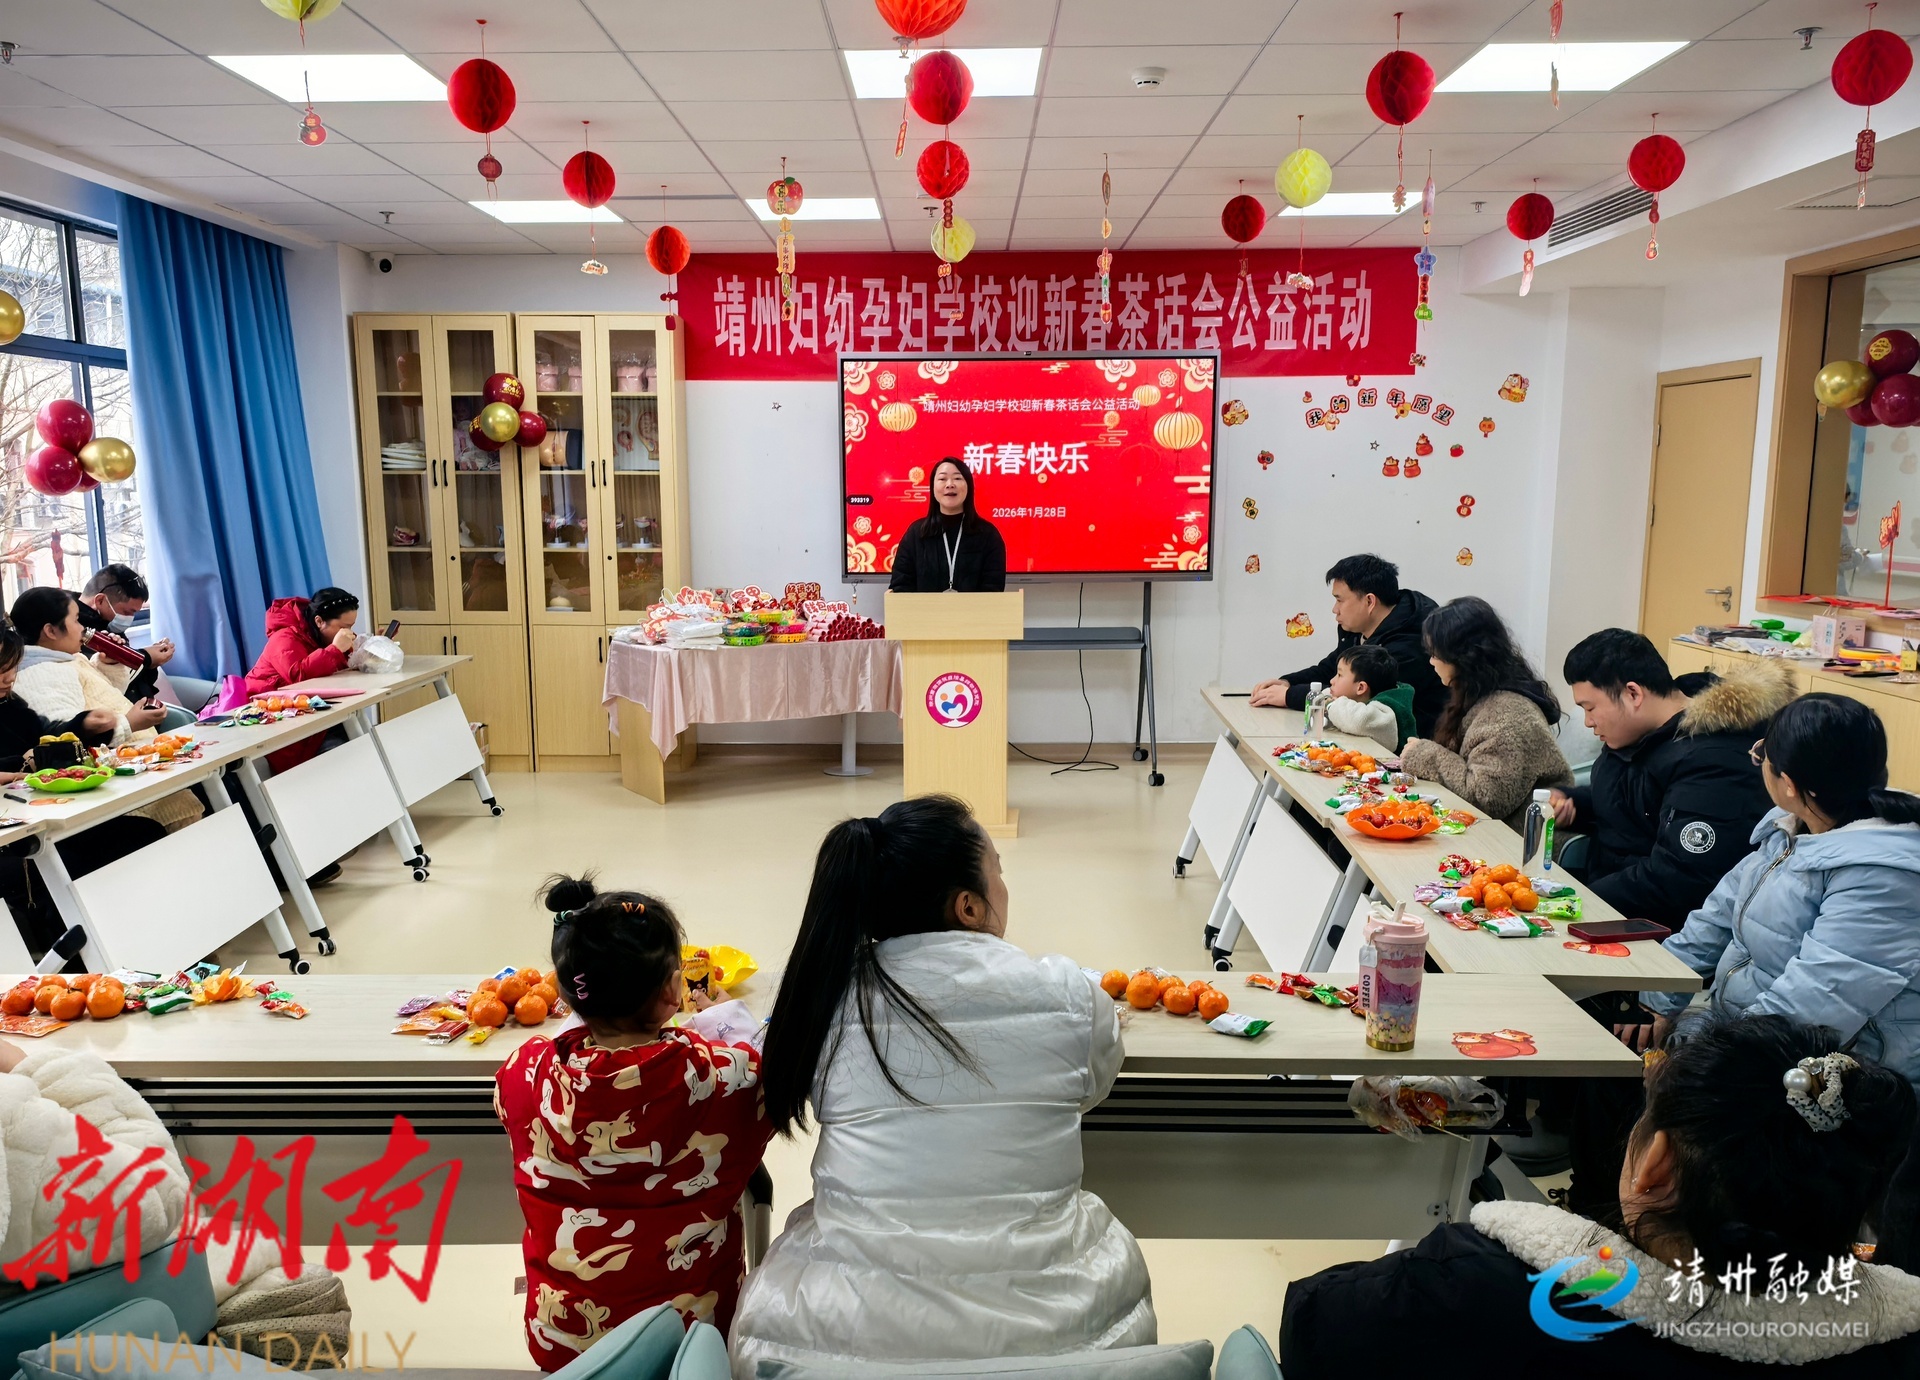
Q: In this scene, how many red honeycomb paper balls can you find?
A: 11